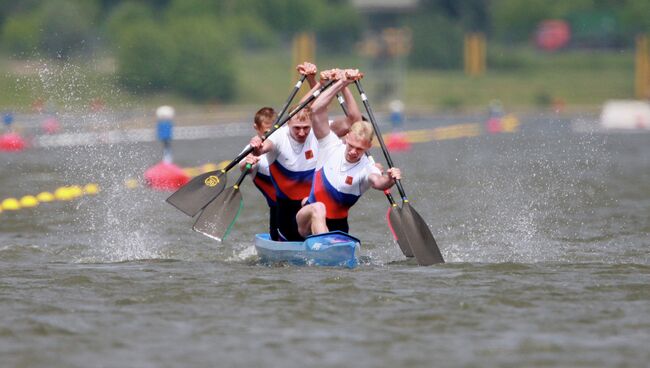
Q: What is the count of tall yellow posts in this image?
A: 3